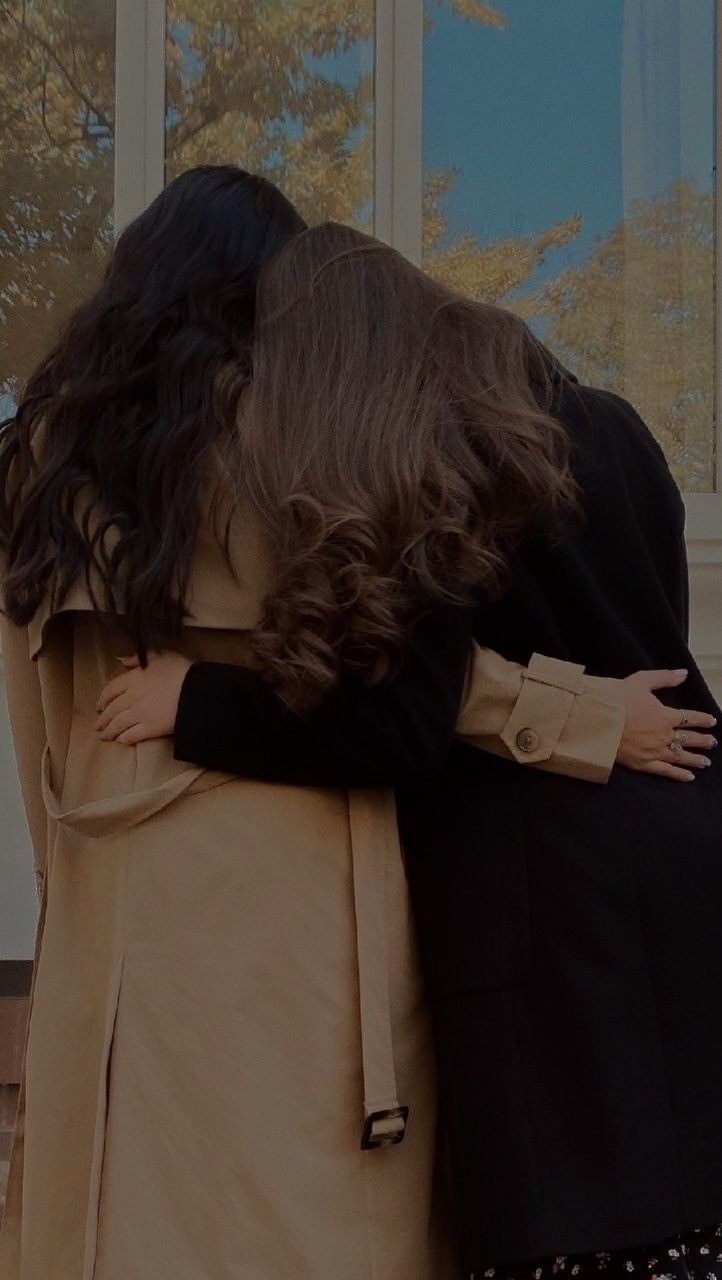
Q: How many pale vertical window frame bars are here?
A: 2